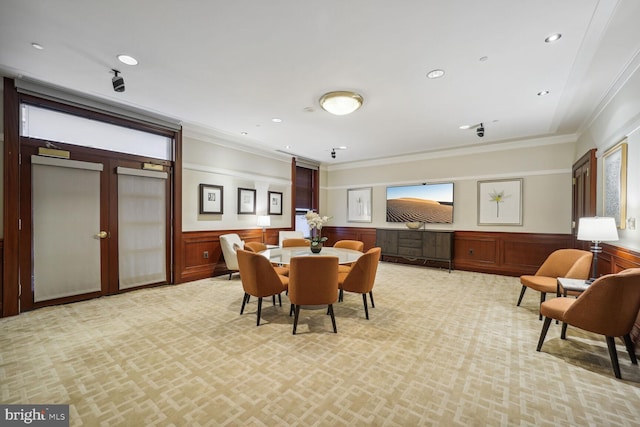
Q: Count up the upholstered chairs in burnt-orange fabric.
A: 8